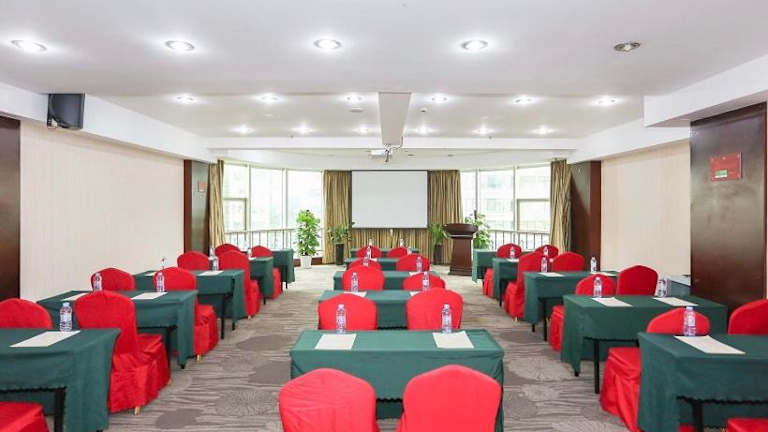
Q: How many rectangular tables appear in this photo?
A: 15